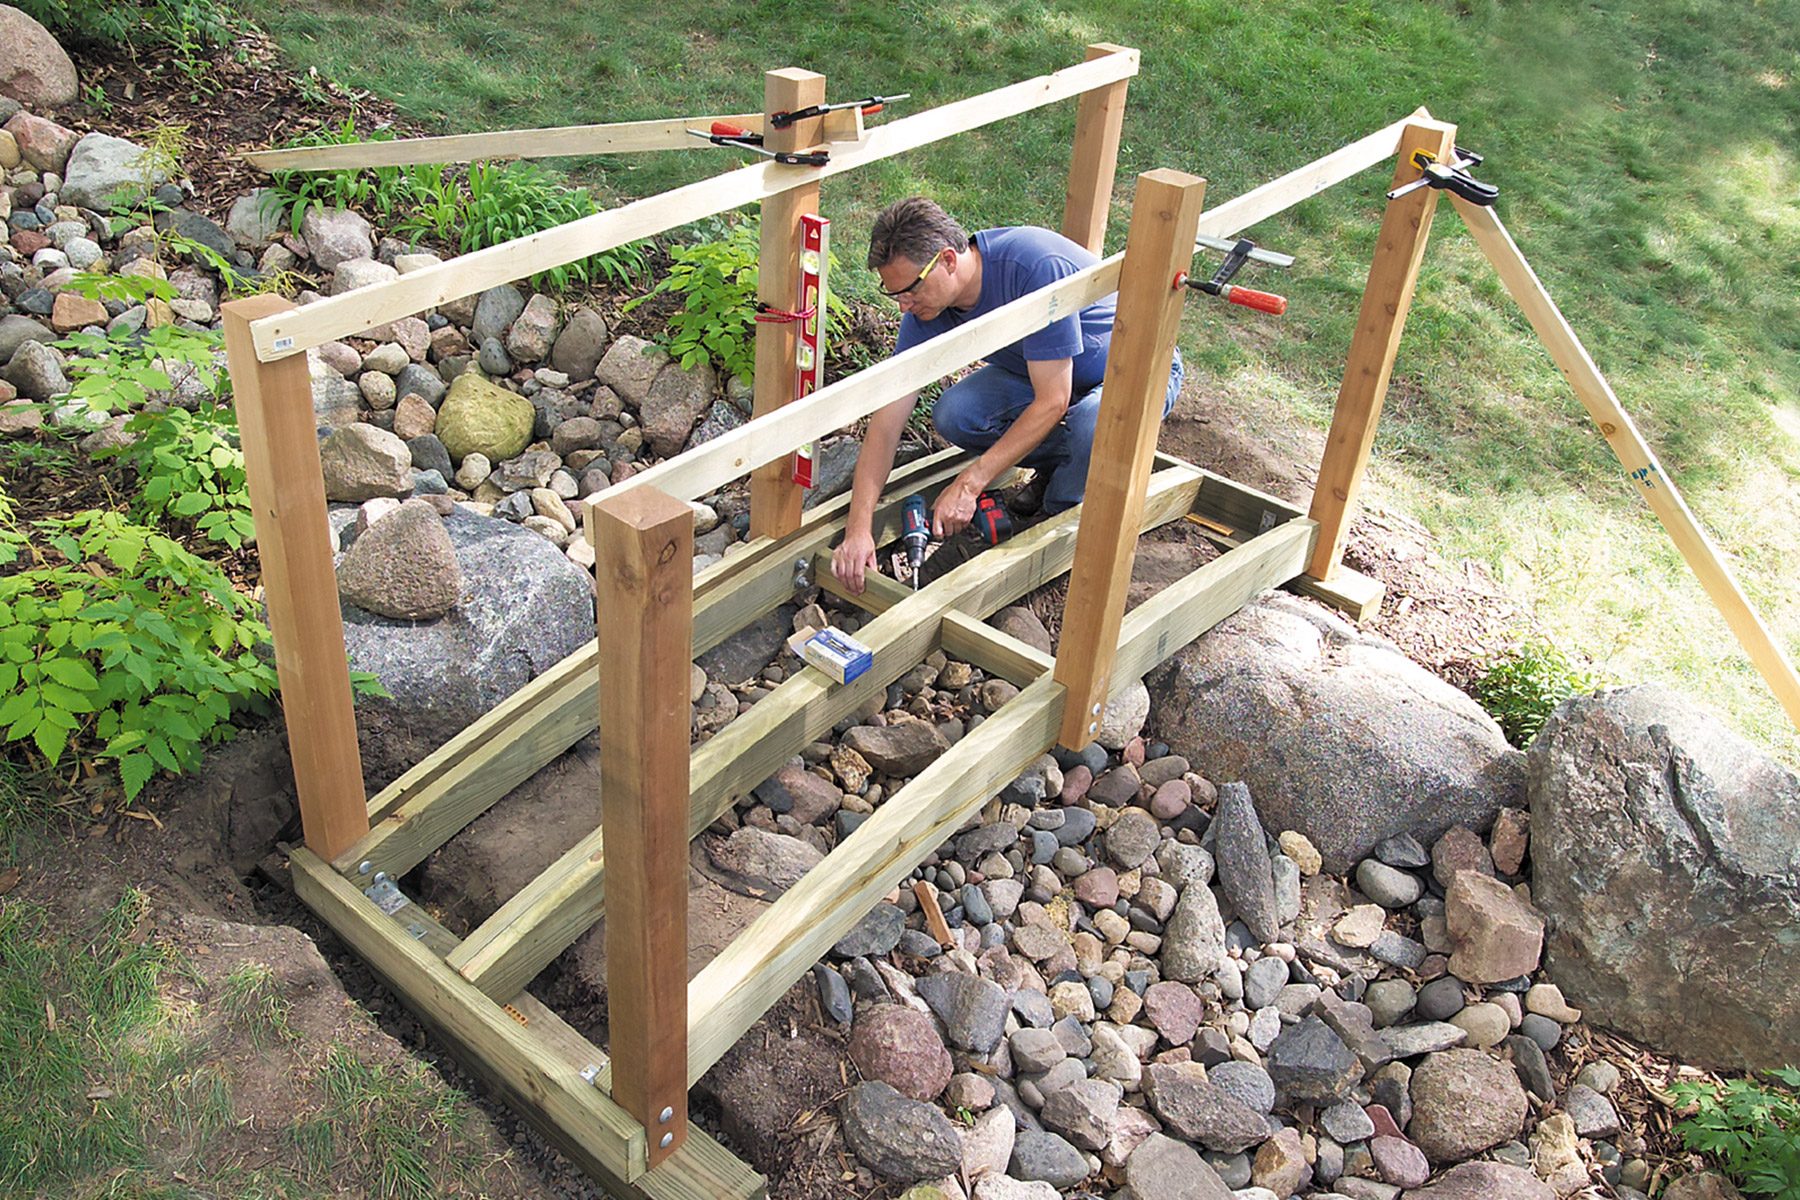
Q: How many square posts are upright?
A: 6